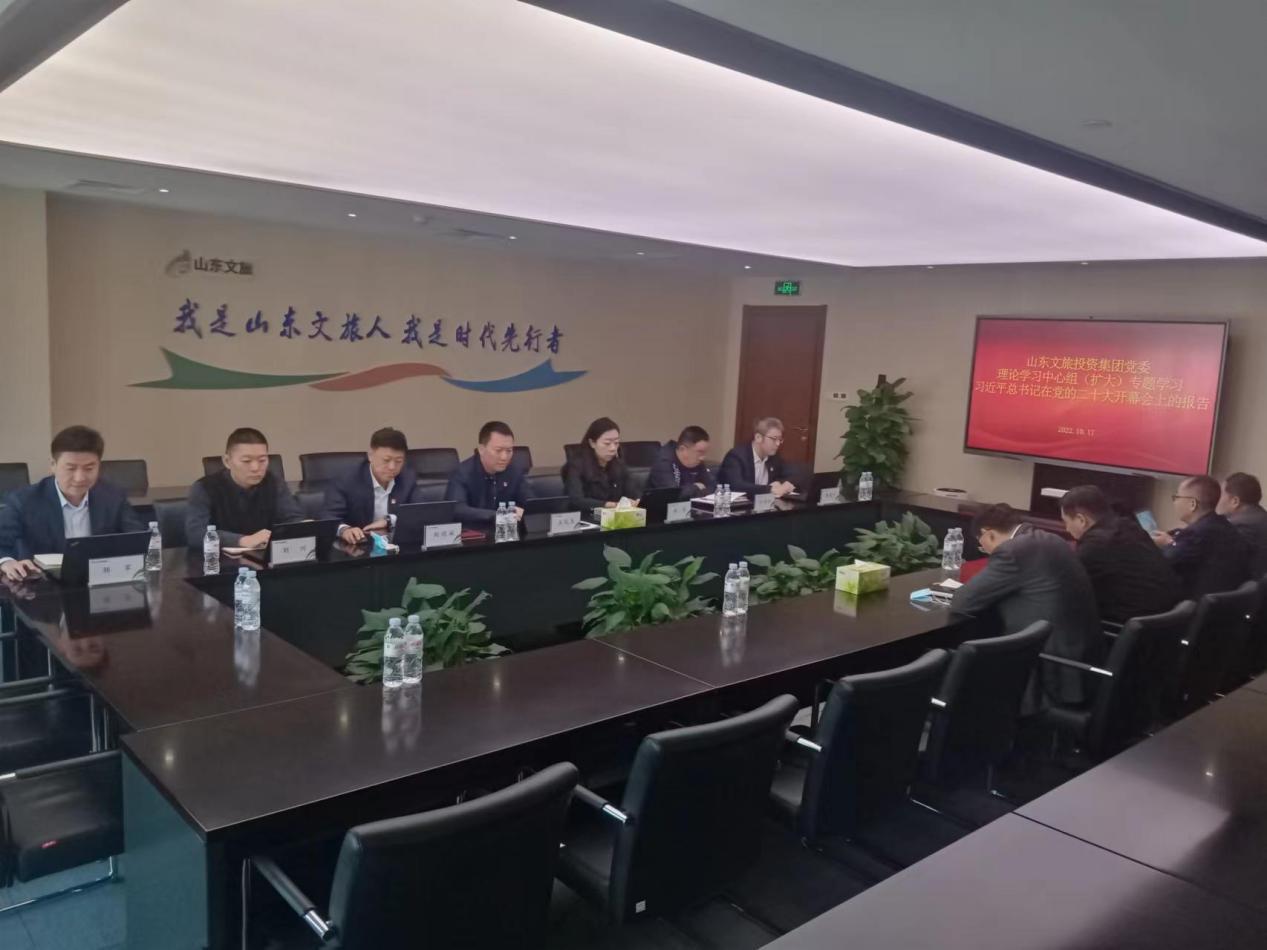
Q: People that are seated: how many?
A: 11